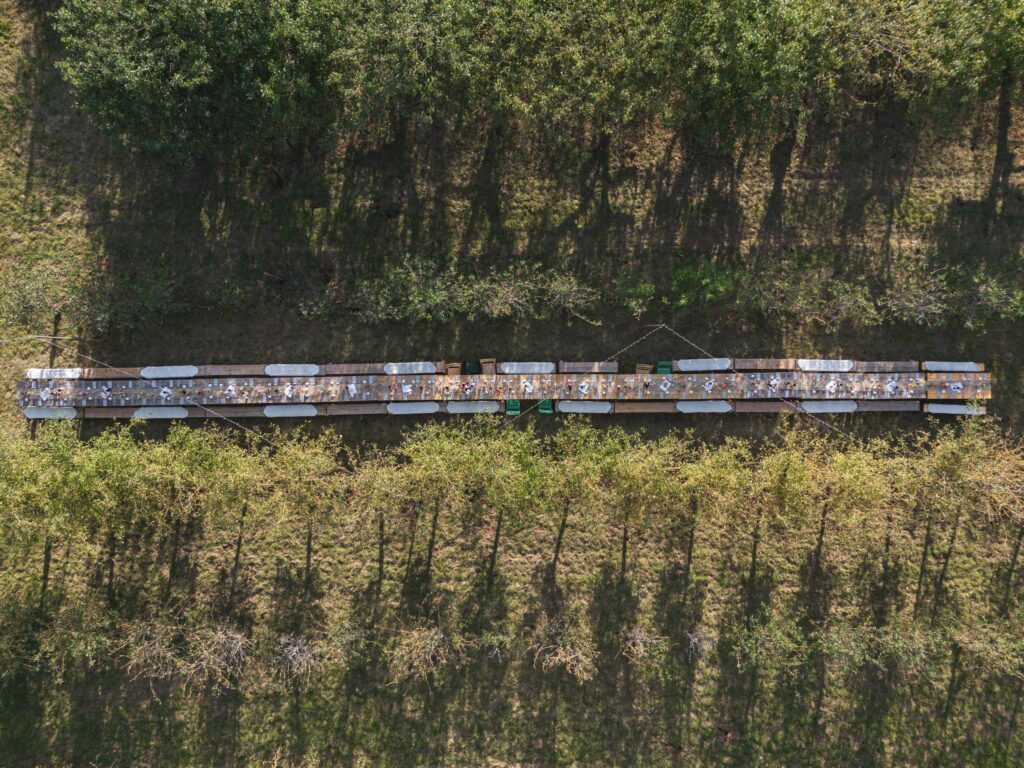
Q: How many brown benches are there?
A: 12